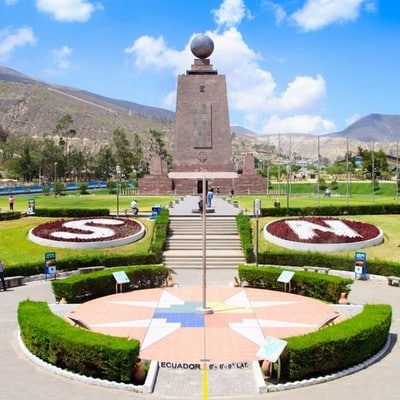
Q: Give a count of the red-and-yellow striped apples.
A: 0